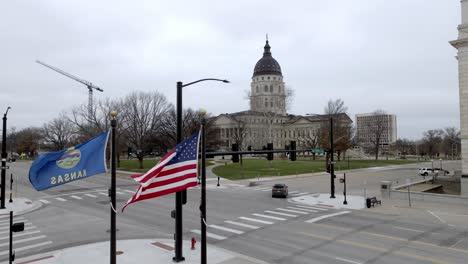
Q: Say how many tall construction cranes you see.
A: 1